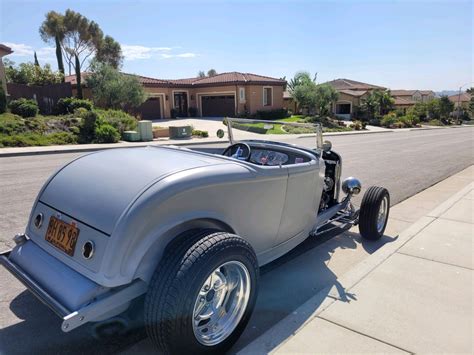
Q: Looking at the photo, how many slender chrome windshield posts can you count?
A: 2